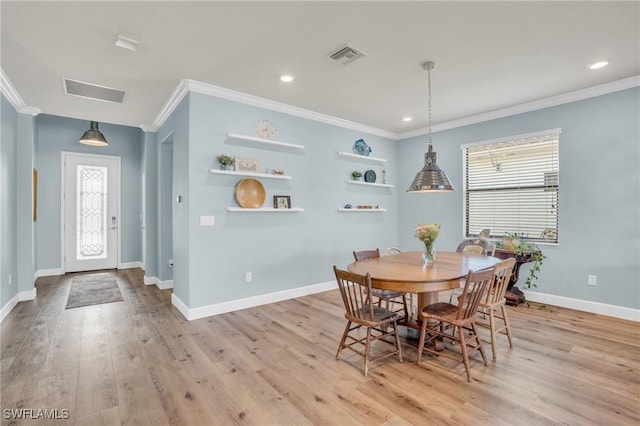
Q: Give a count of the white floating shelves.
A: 6